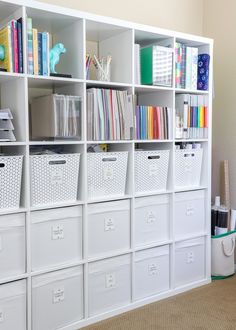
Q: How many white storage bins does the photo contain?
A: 15